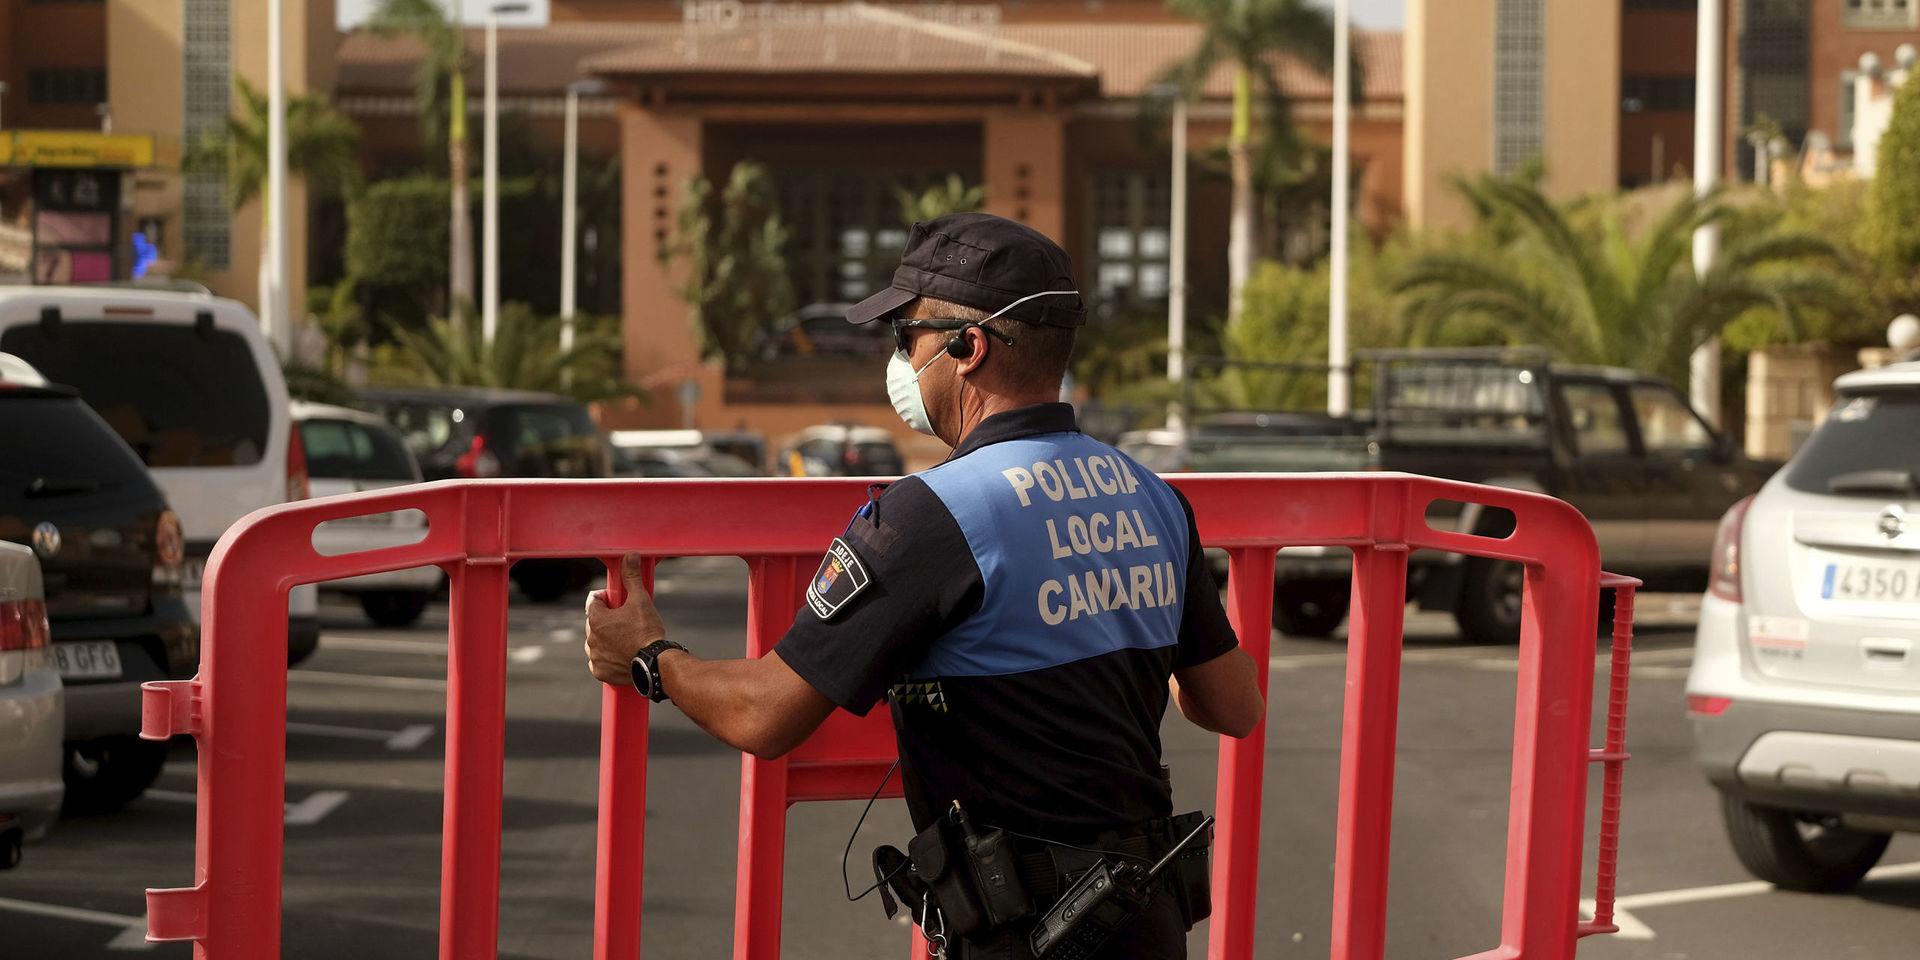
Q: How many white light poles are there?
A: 6